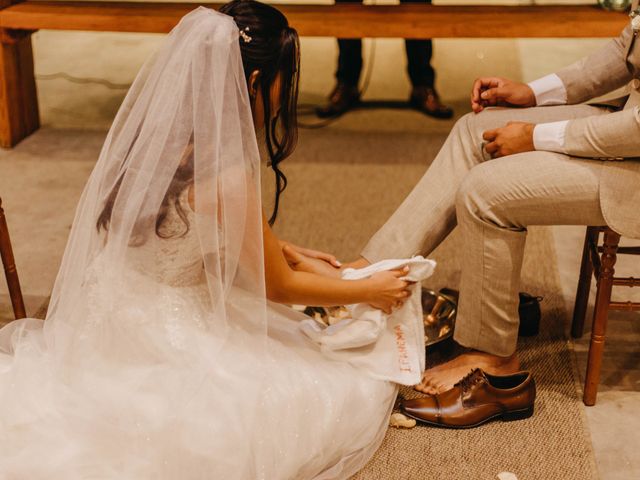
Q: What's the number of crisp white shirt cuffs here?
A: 2